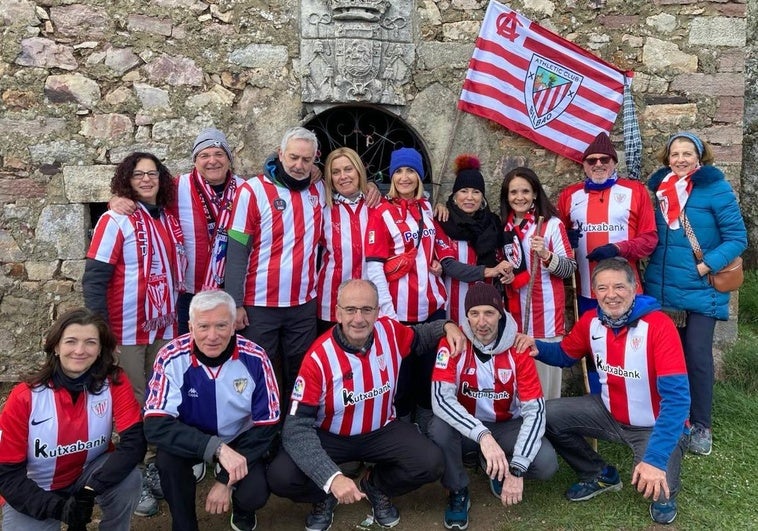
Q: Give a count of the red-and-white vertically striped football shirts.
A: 12